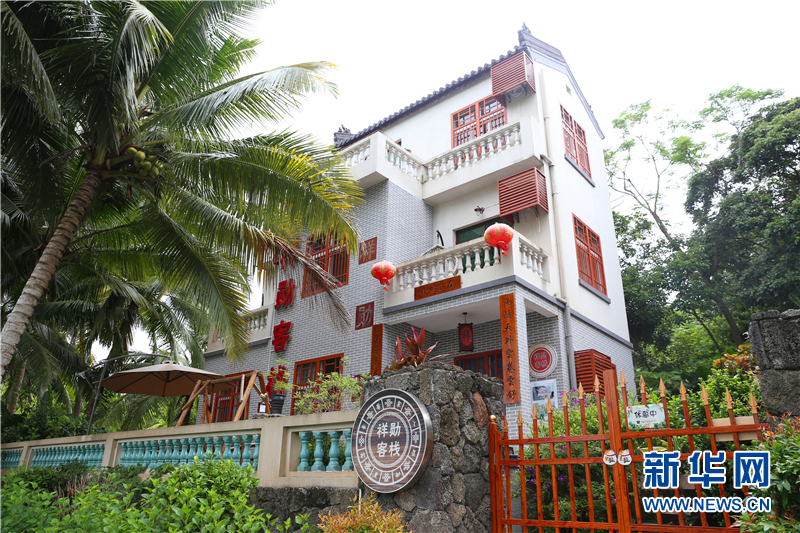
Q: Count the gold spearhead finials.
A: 14